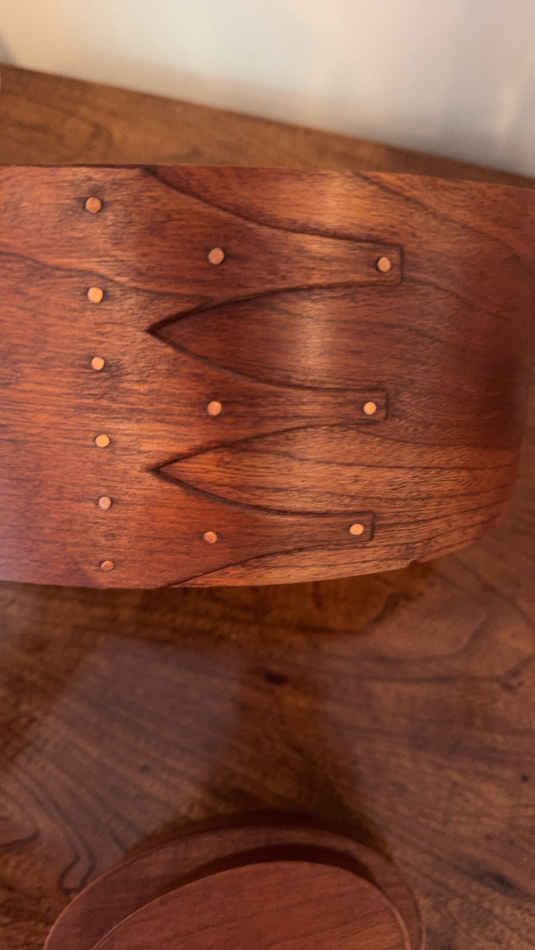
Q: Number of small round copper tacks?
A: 12